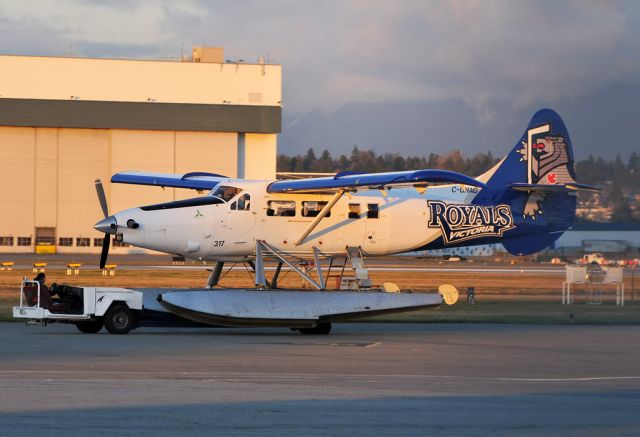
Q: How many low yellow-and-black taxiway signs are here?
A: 4